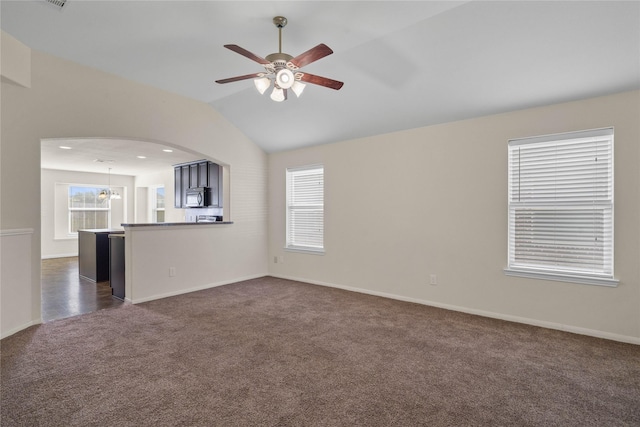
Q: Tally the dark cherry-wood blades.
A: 5